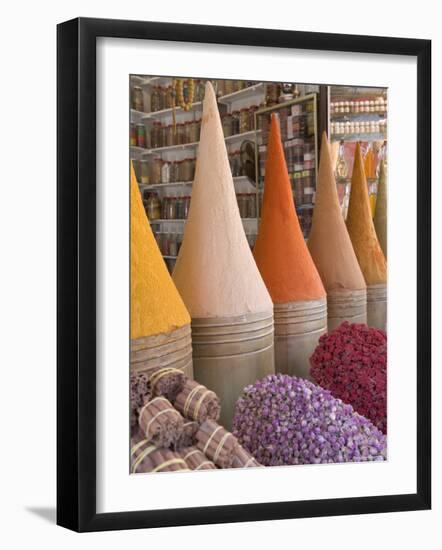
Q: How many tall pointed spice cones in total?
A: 6